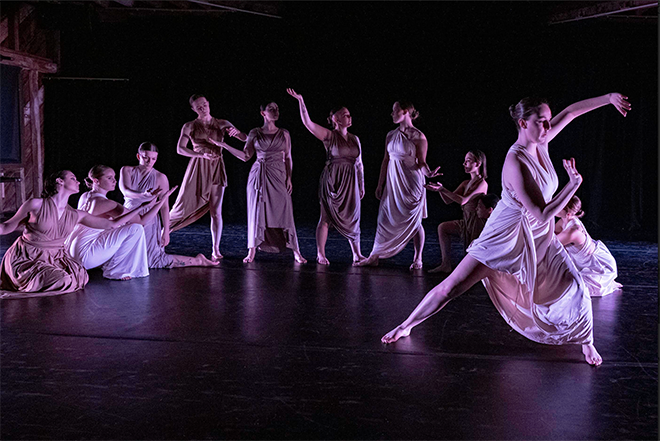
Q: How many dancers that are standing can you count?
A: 5